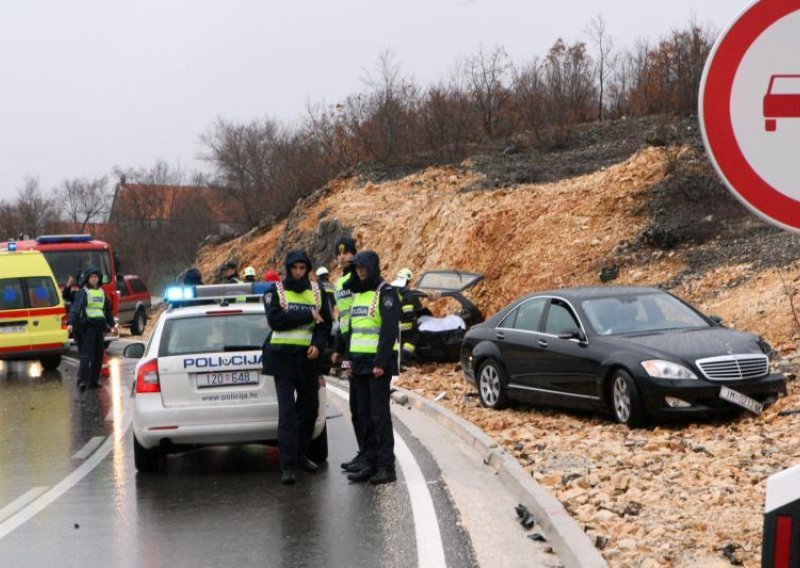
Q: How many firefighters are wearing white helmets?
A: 3